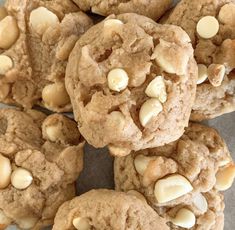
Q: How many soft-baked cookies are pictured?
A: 7